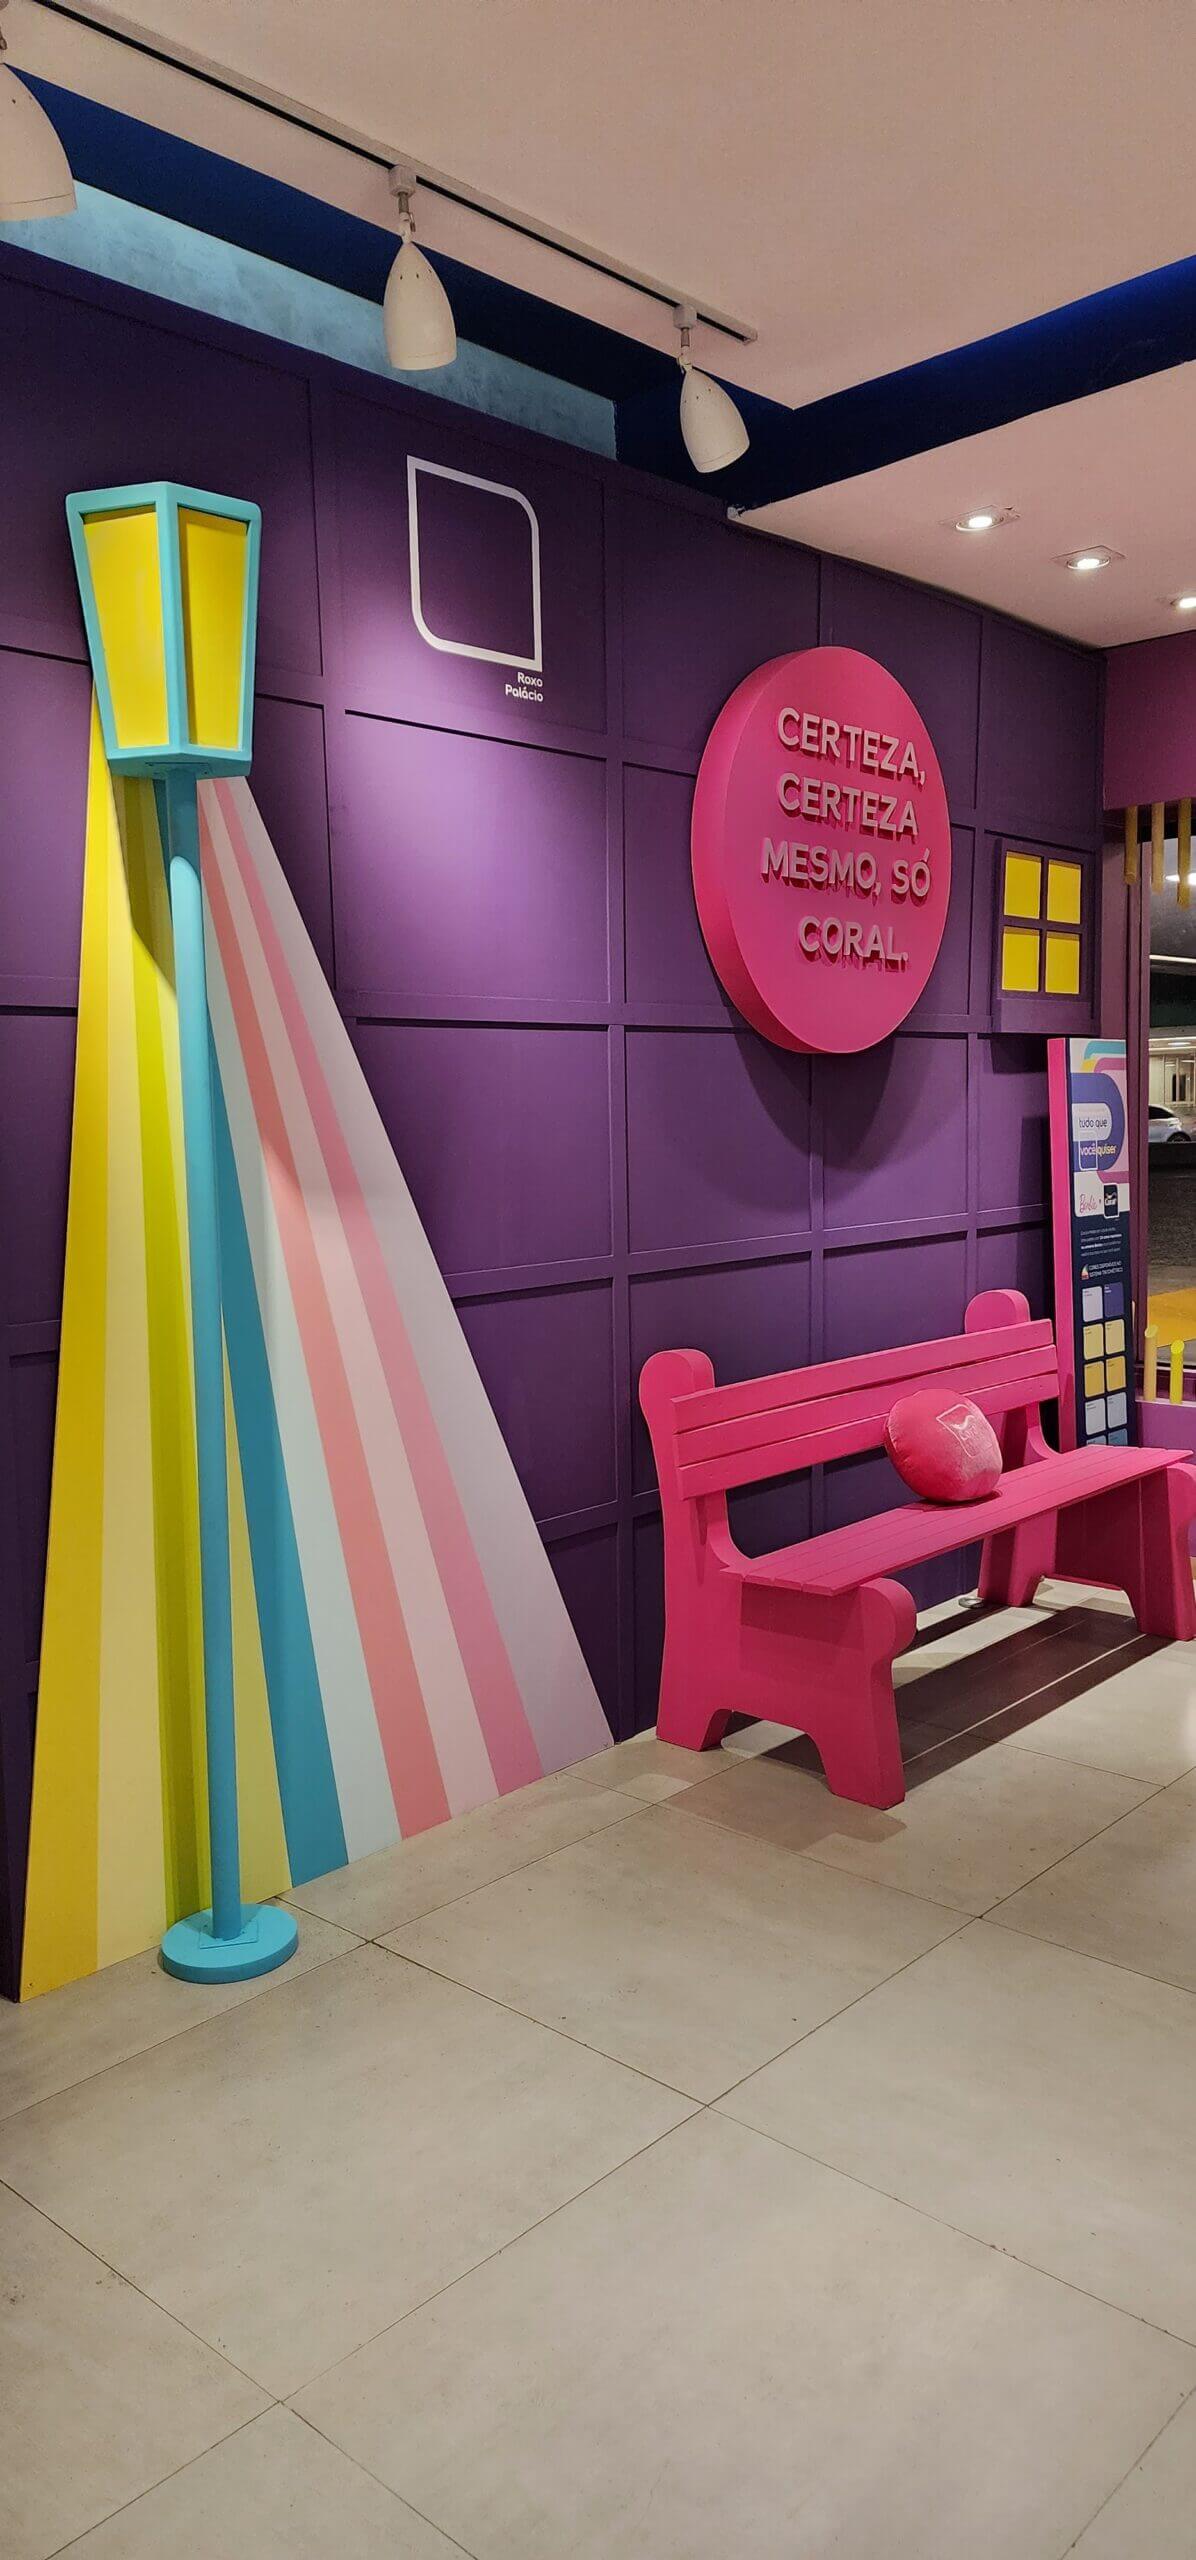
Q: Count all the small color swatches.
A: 10